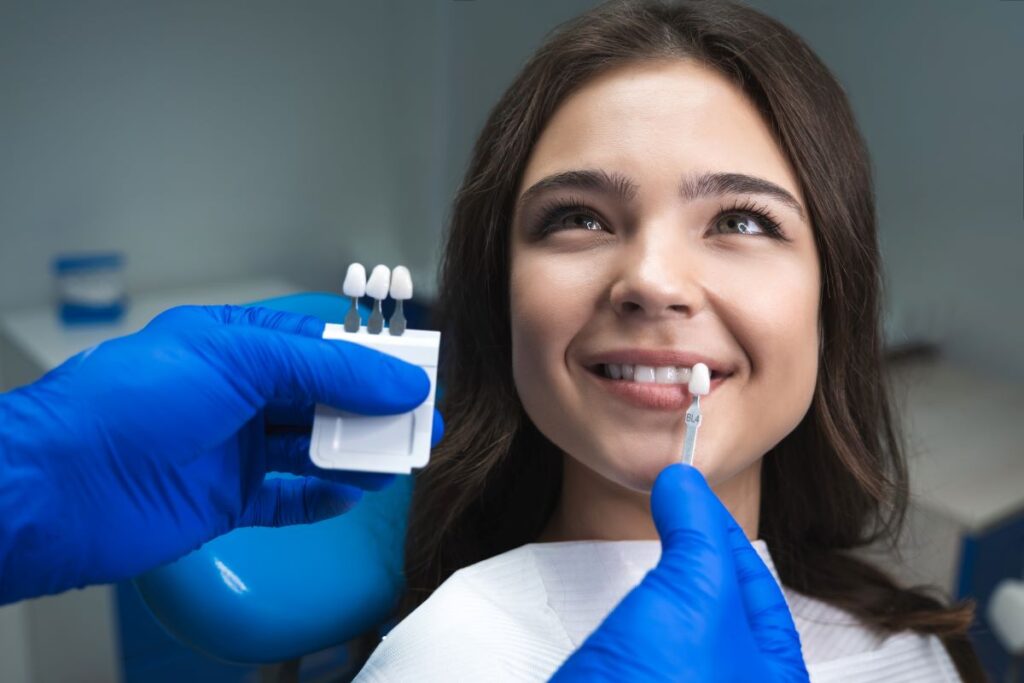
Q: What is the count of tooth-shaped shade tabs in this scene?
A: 4